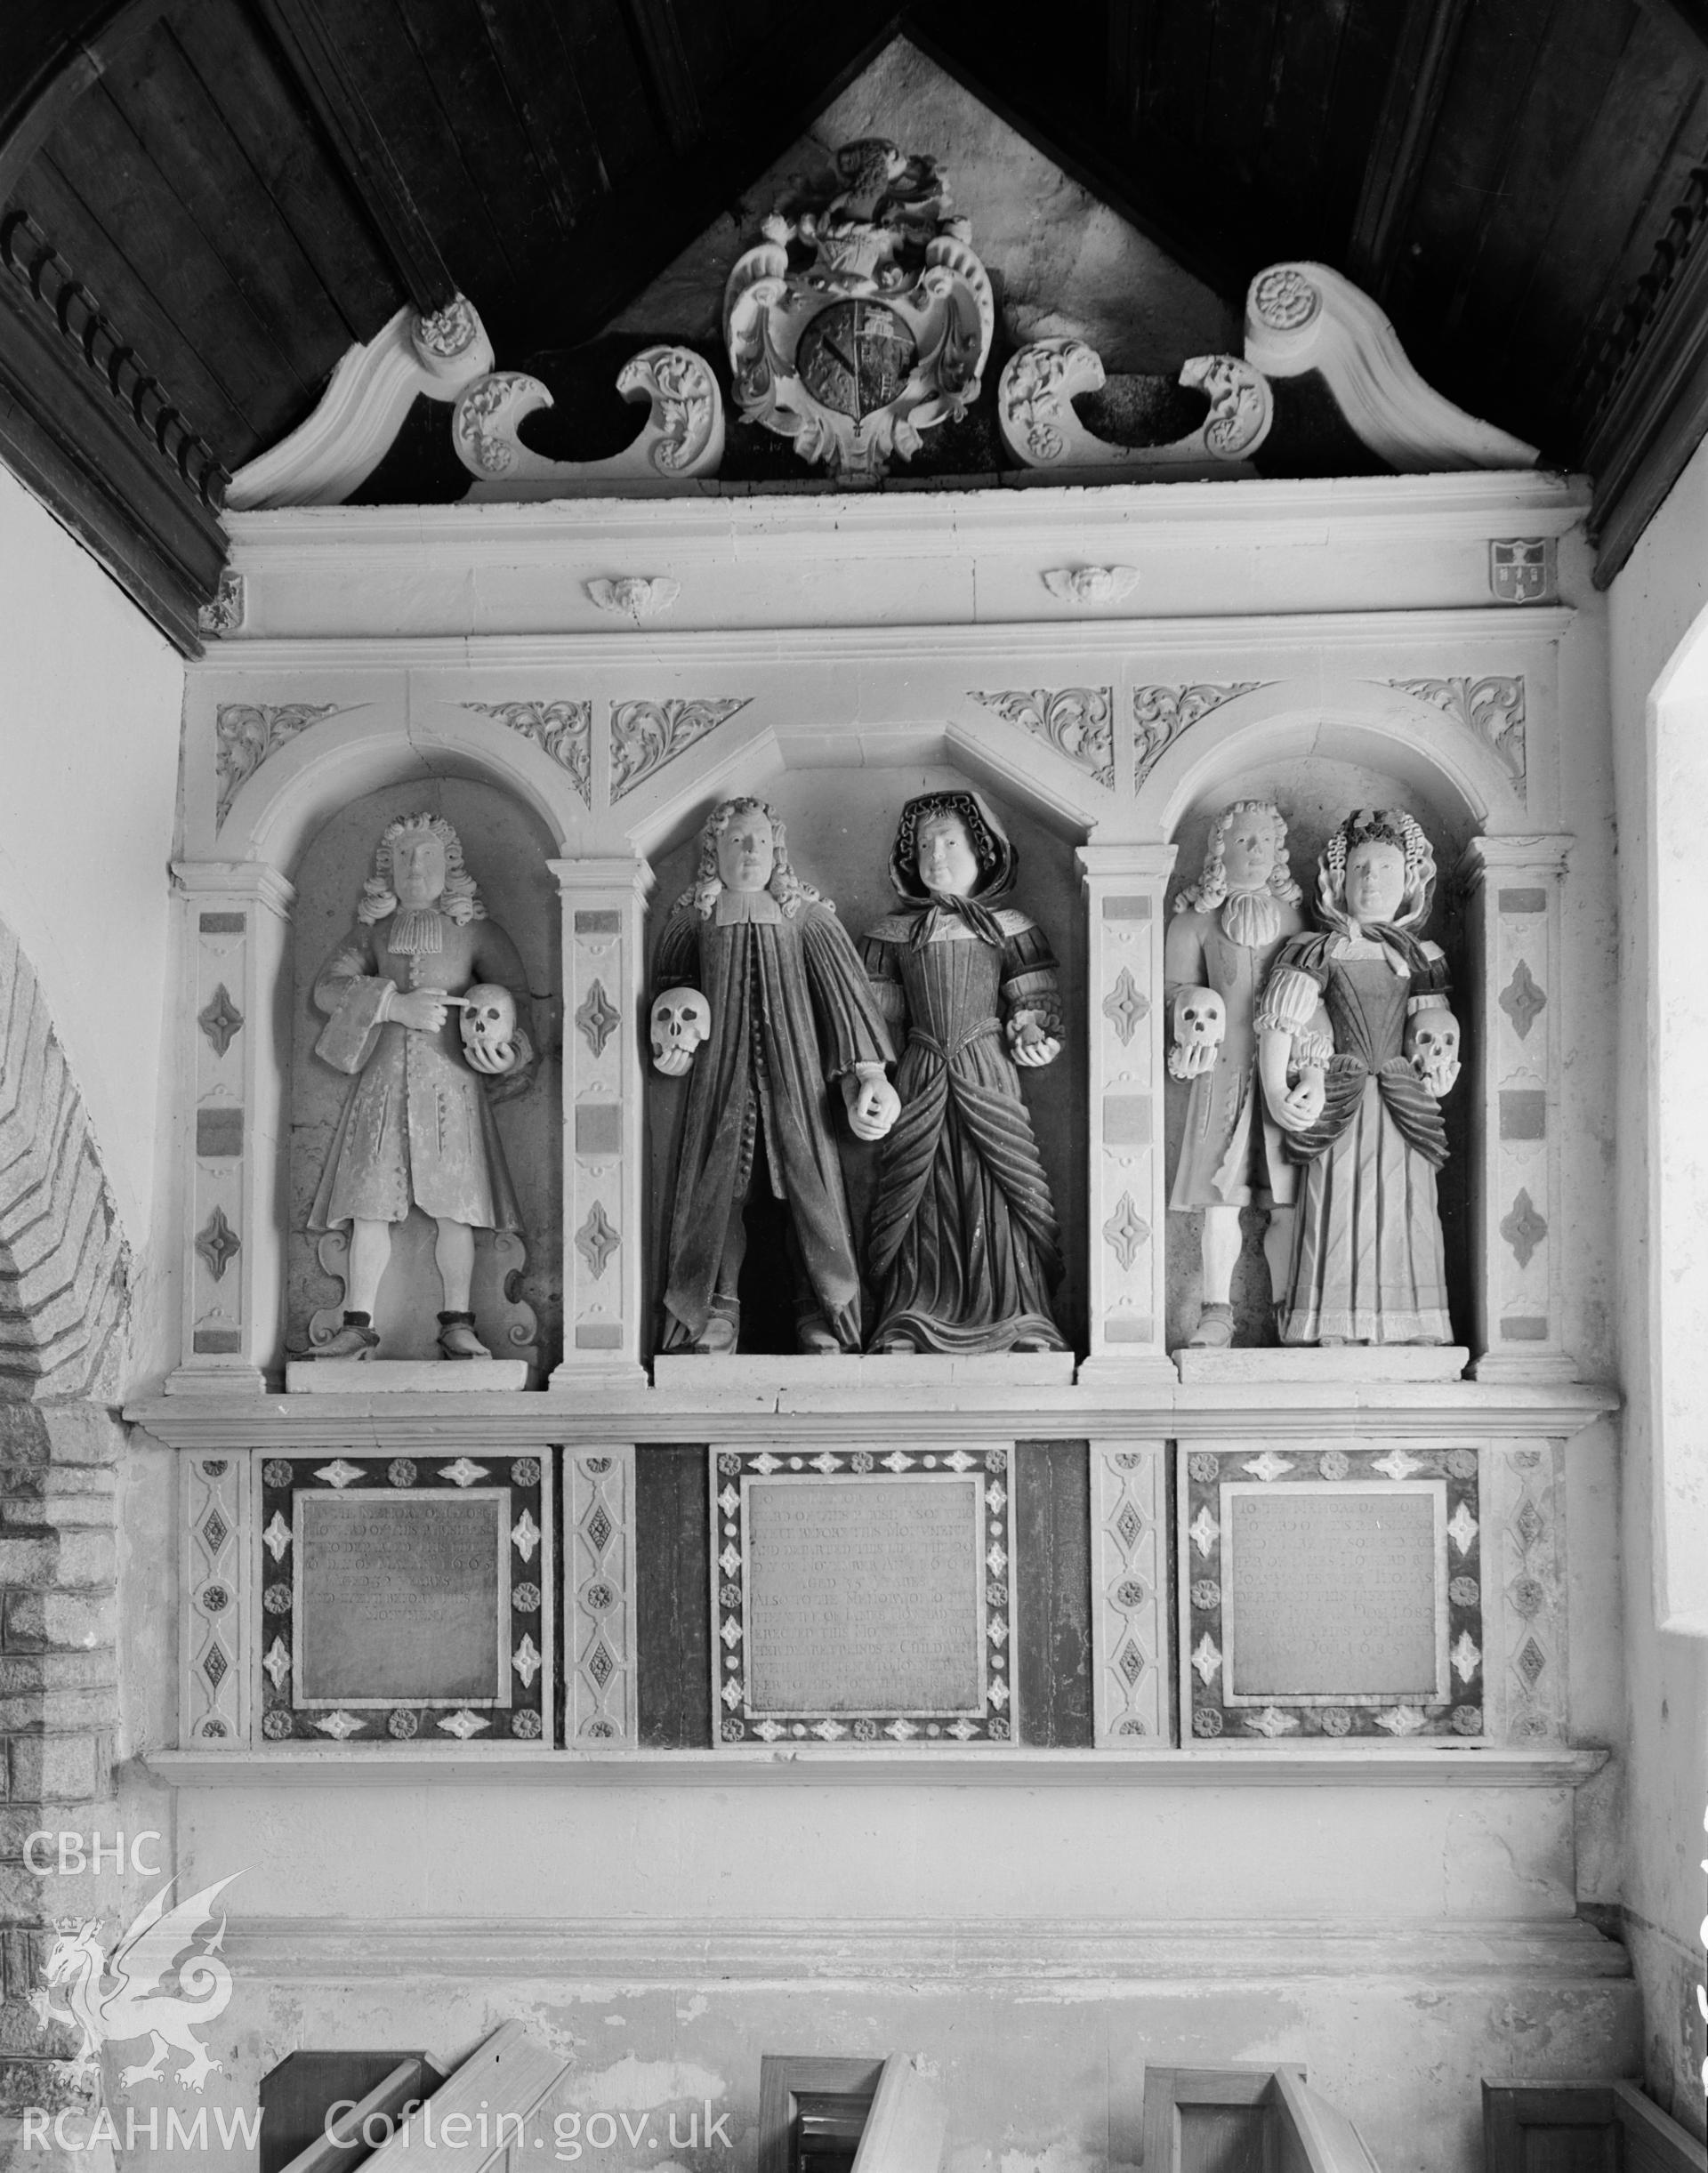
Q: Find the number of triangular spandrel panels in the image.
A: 6